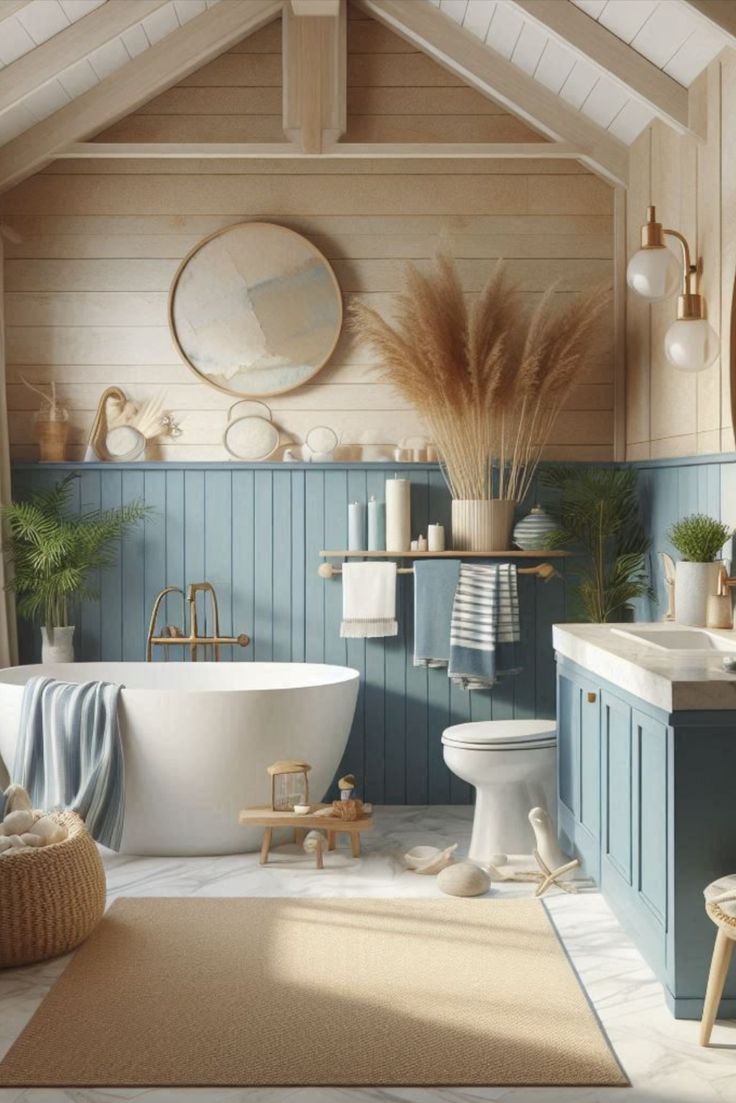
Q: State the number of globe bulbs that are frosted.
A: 2